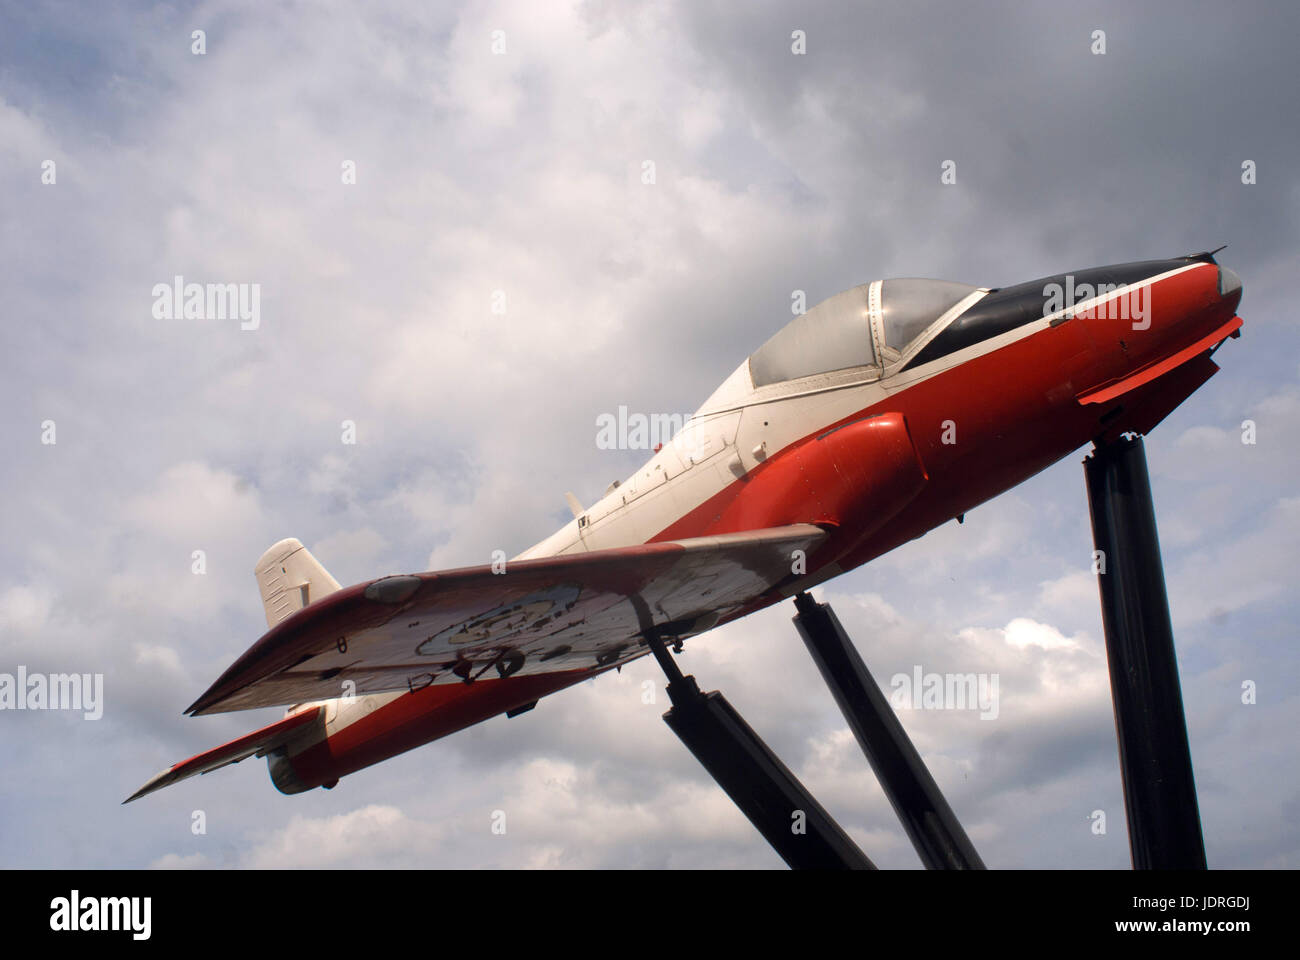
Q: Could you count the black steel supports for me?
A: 3